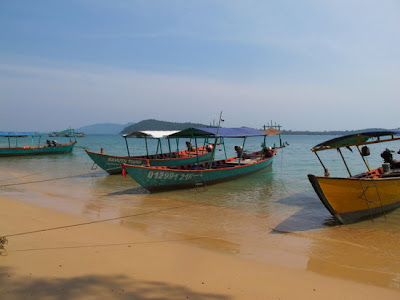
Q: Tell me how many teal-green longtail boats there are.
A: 3